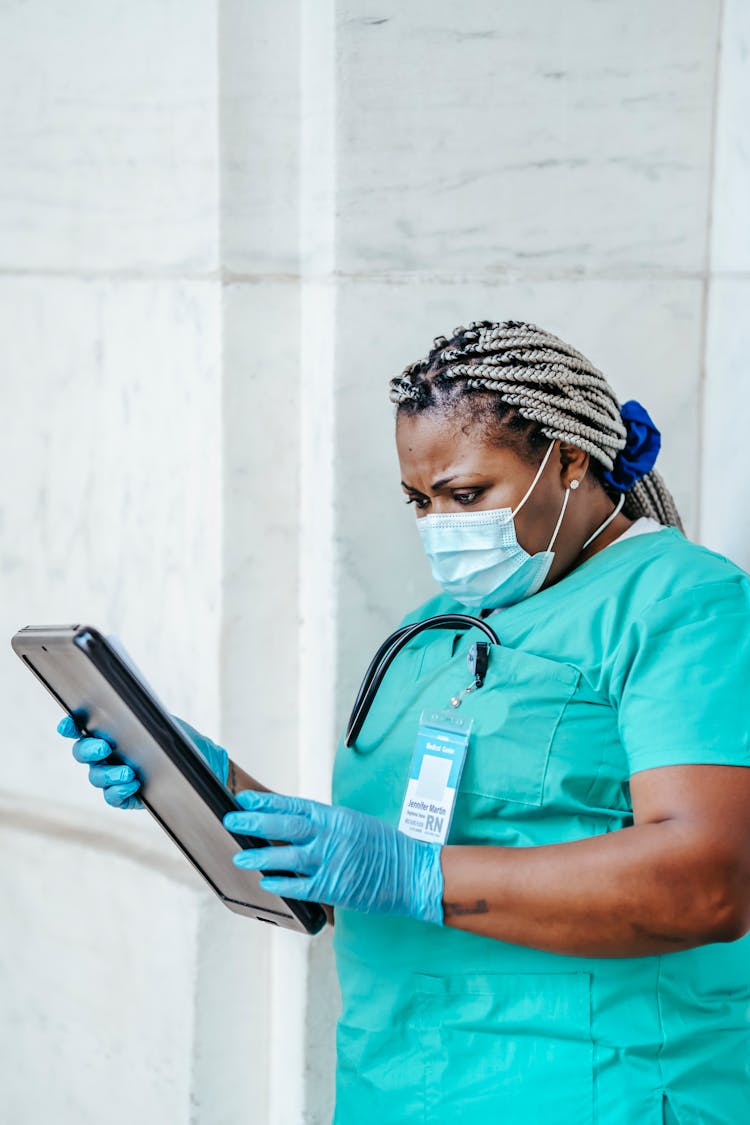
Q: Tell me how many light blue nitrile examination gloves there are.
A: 2